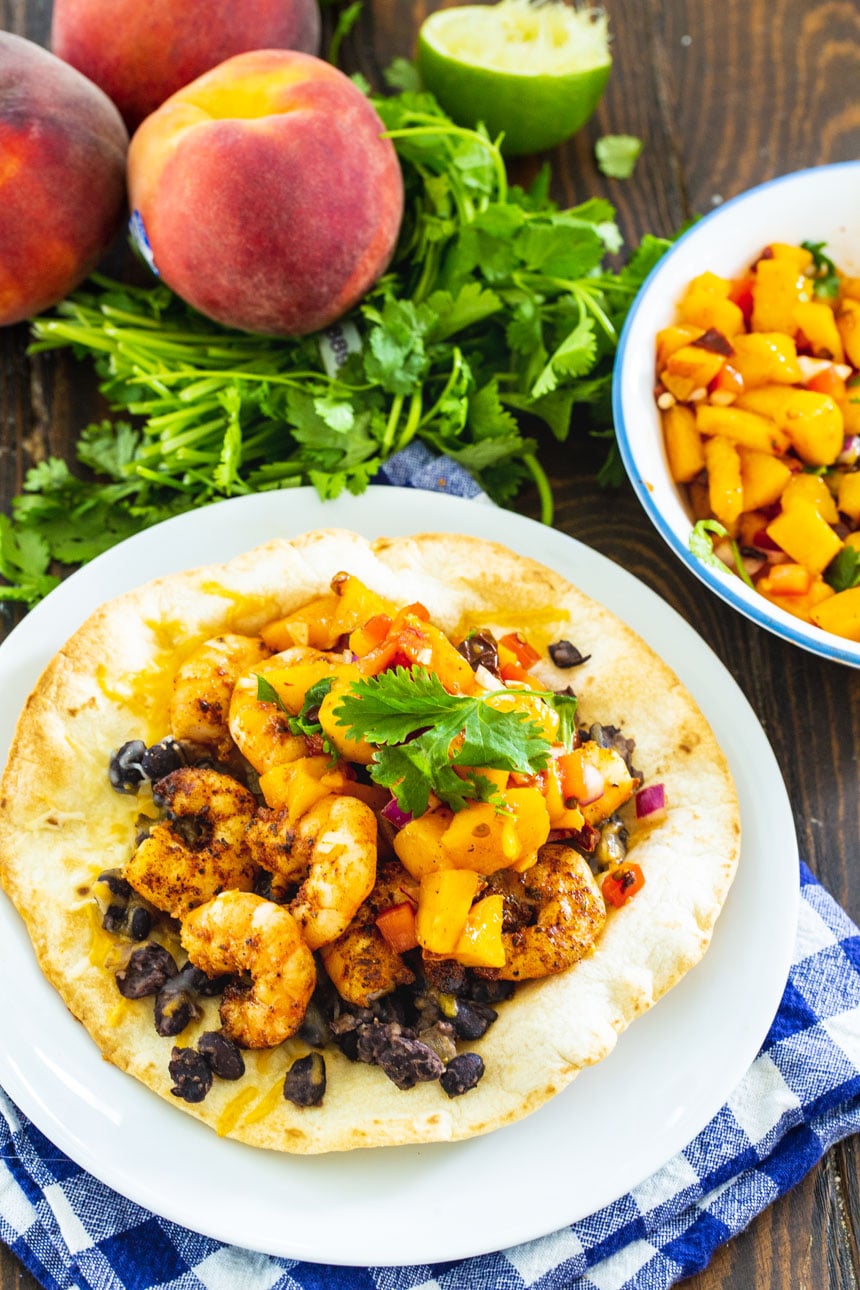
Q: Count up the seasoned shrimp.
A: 7